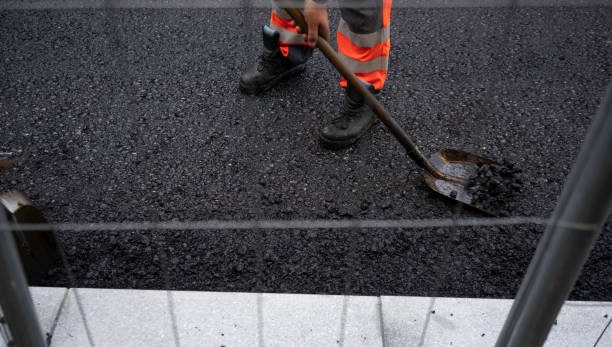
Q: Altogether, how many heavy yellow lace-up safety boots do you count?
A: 0